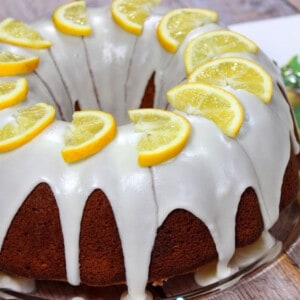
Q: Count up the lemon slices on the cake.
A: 12